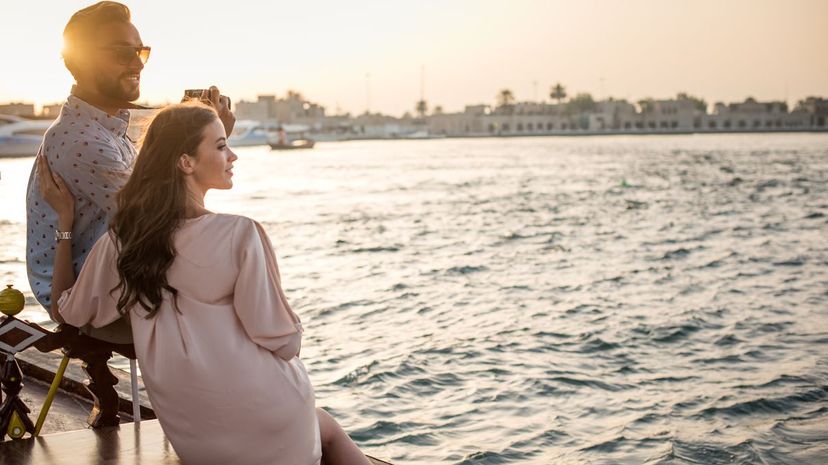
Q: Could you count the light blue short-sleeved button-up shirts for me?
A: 1